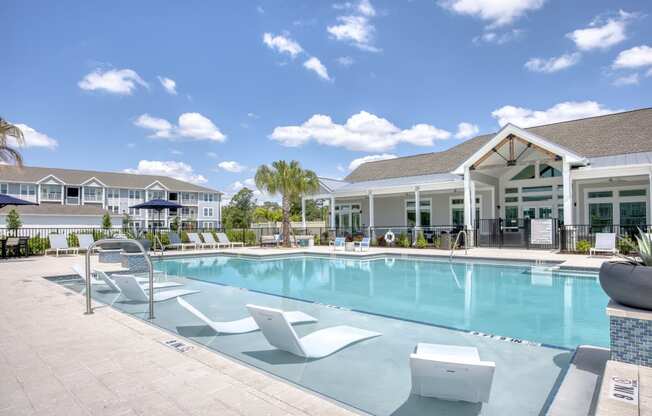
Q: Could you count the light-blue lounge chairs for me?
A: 2